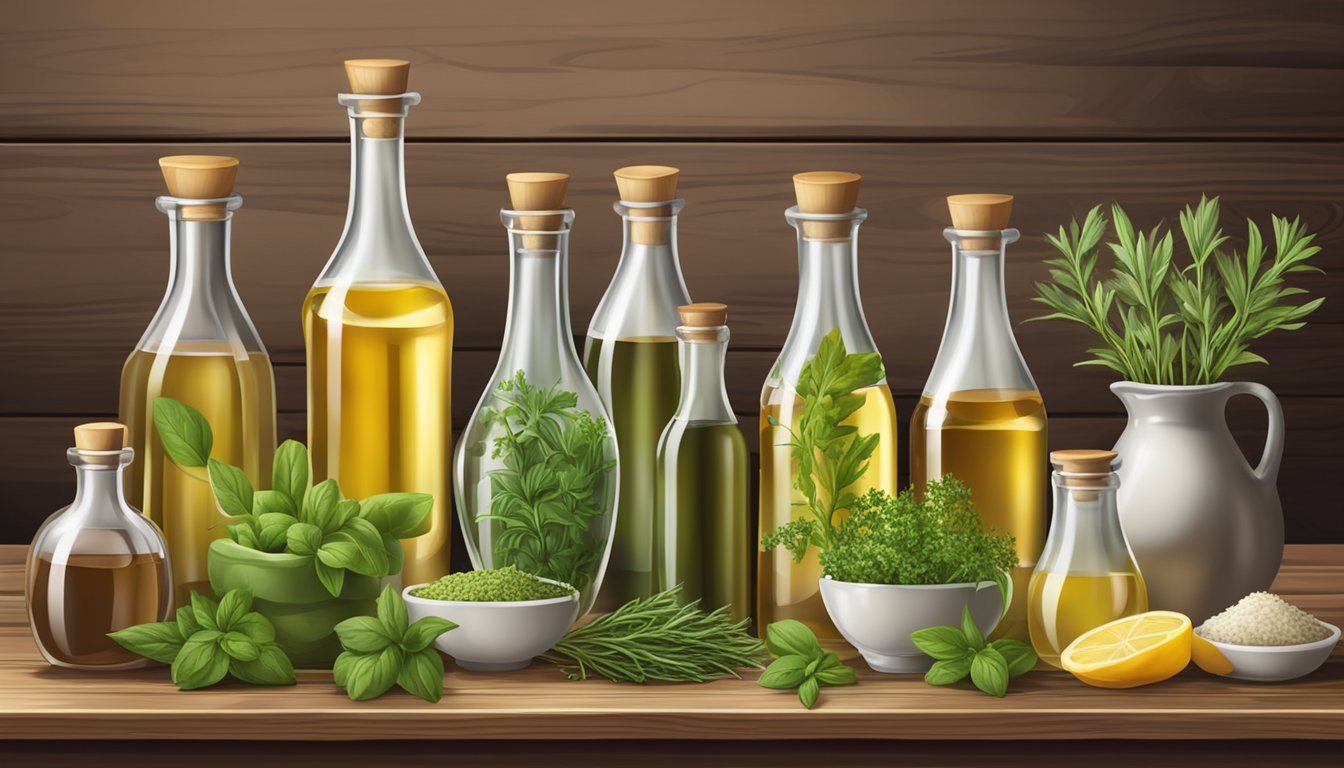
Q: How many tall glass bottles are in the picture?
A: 6